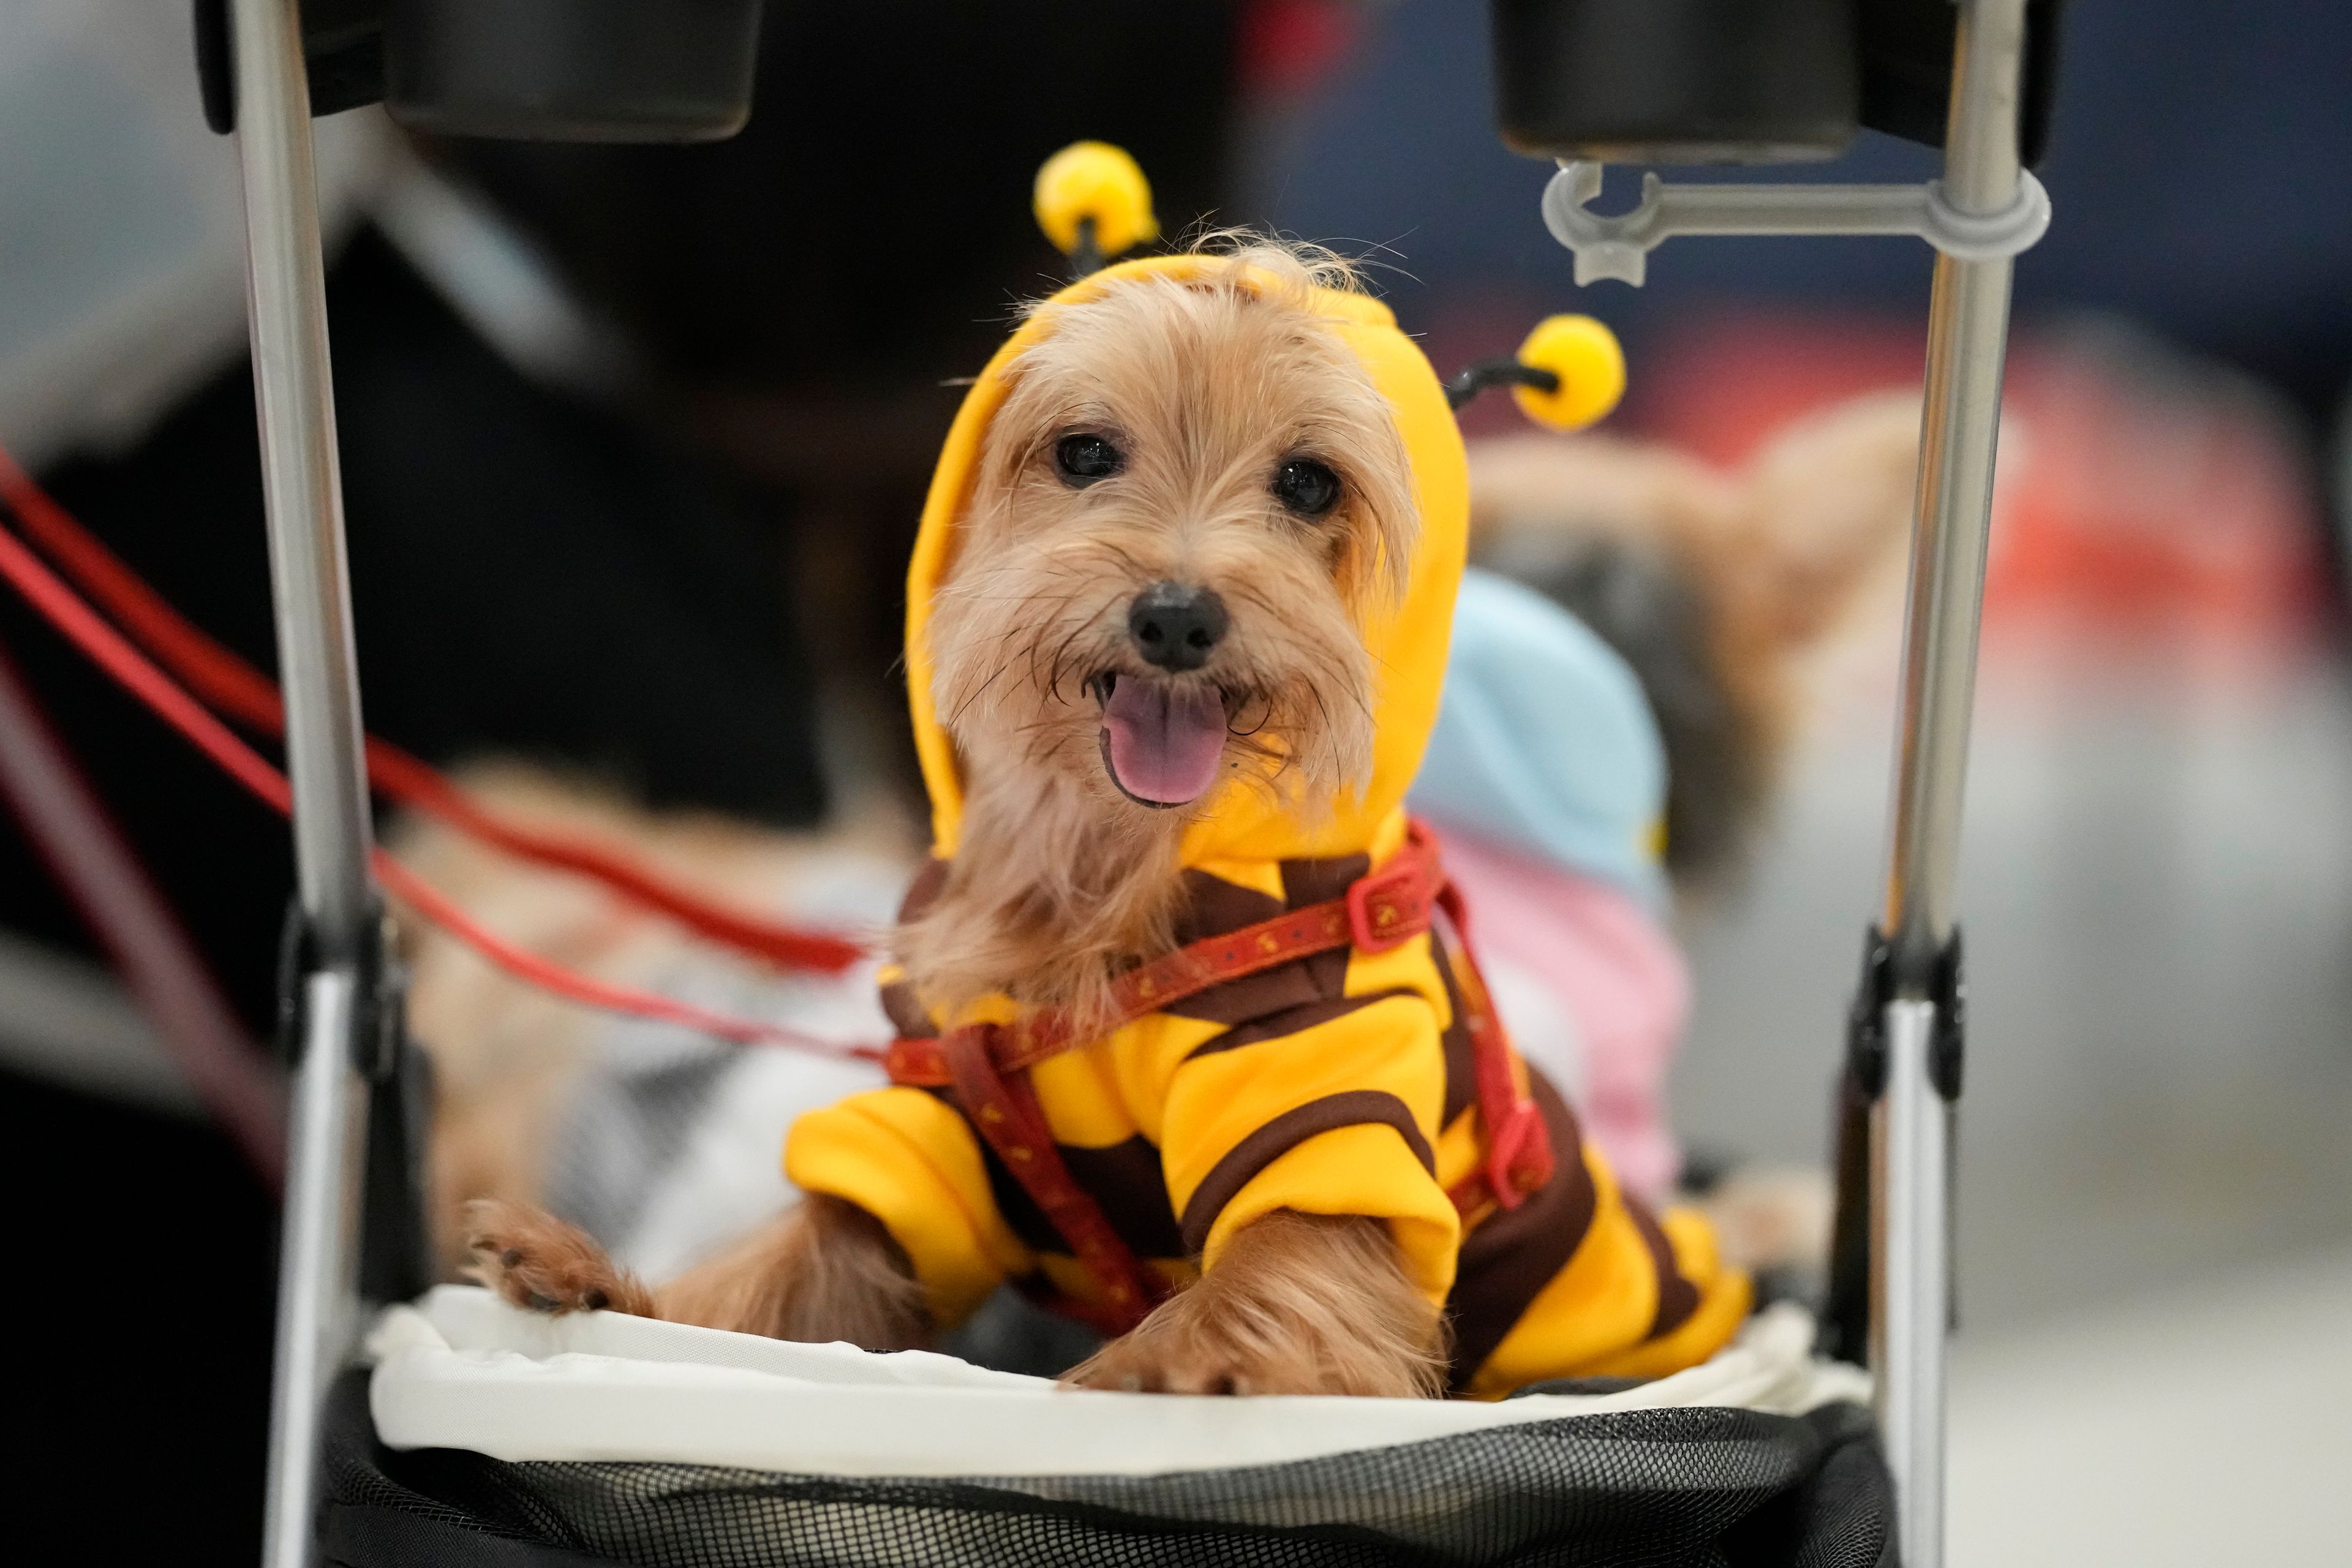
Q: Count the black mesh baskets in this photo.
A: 1